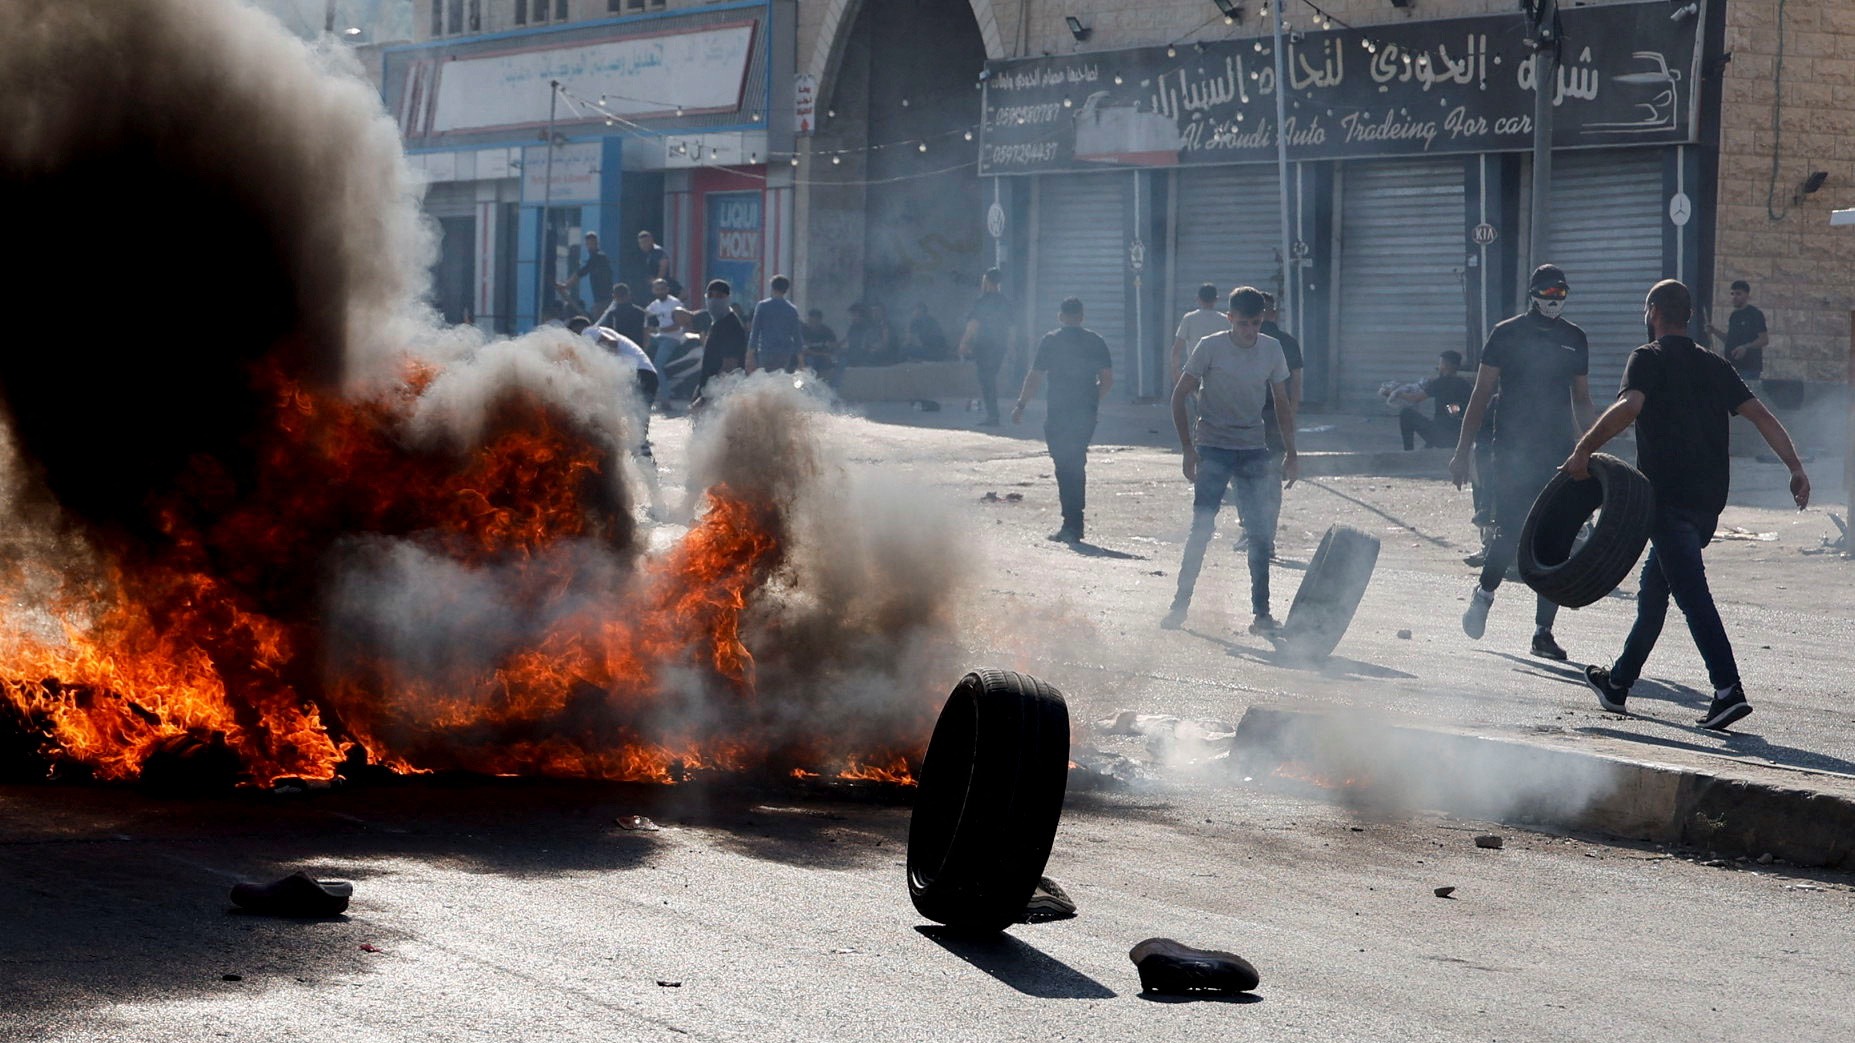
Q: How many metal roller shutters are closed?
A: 4